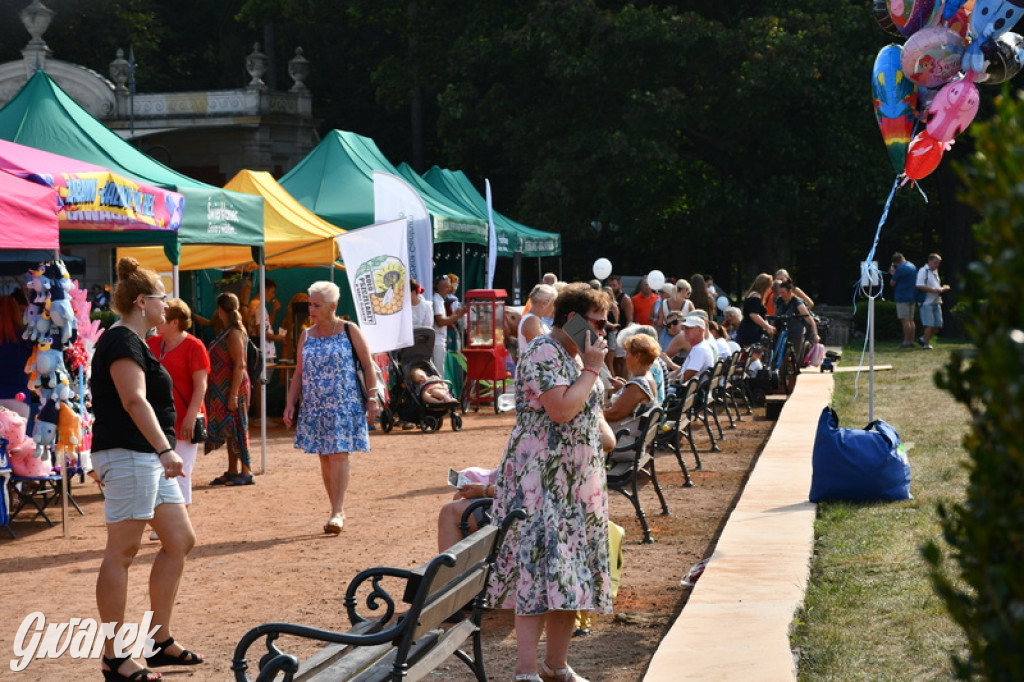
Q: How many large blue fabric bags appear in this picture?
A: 1